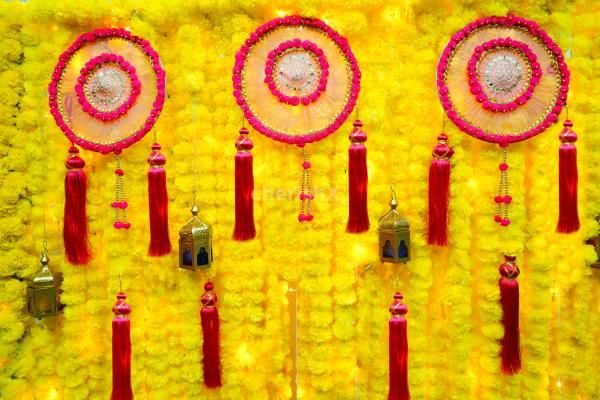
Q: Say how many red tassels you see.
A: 10